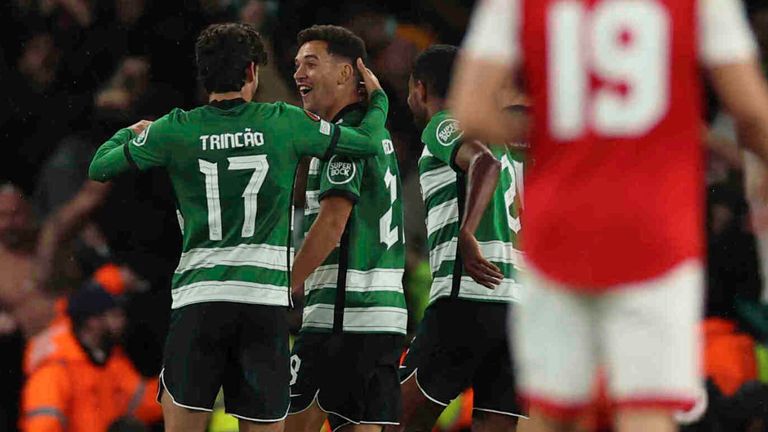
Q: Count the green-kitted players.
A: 3